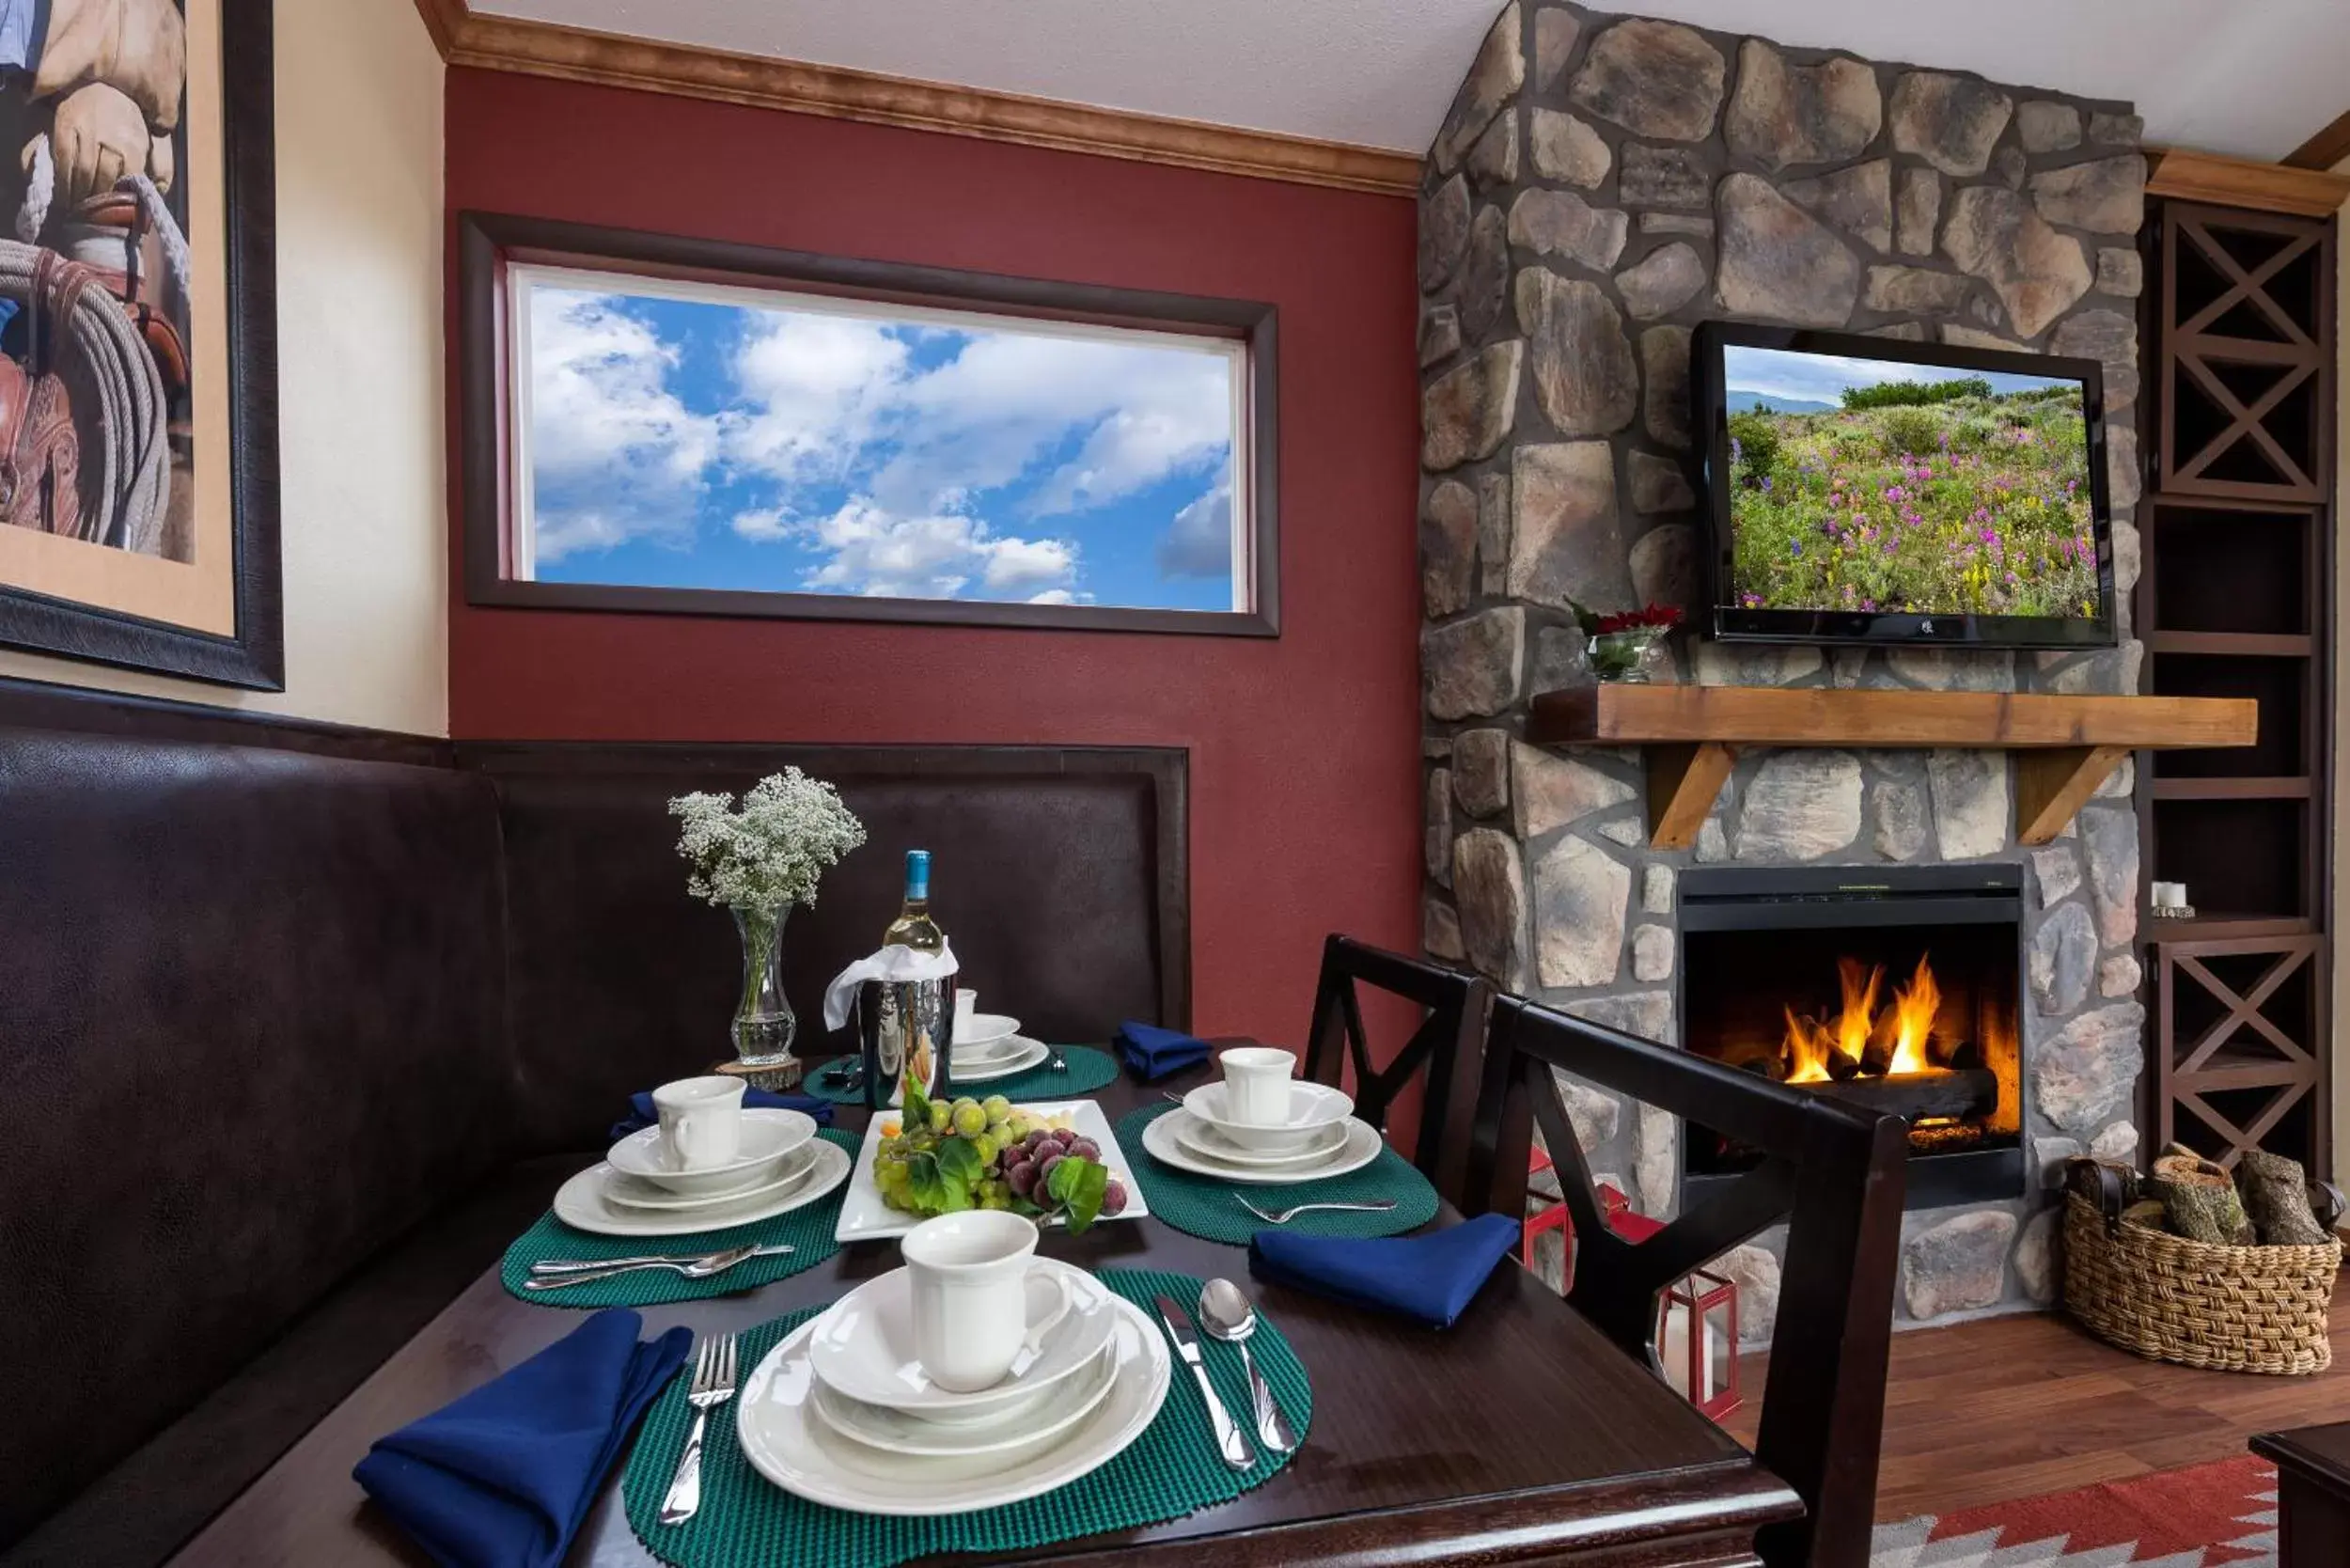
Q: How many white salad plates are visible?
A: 4